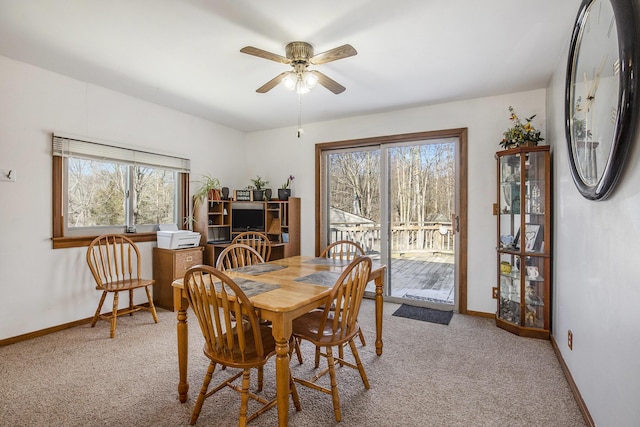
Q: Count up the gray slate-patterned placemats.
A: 4